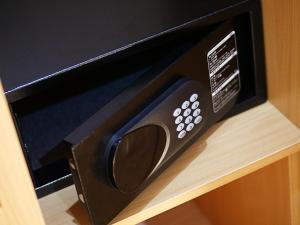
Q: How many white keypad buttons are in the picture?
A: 12